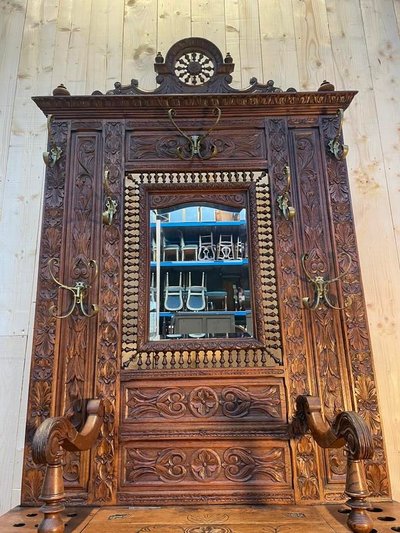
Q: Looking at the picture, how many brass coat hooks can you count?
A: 7